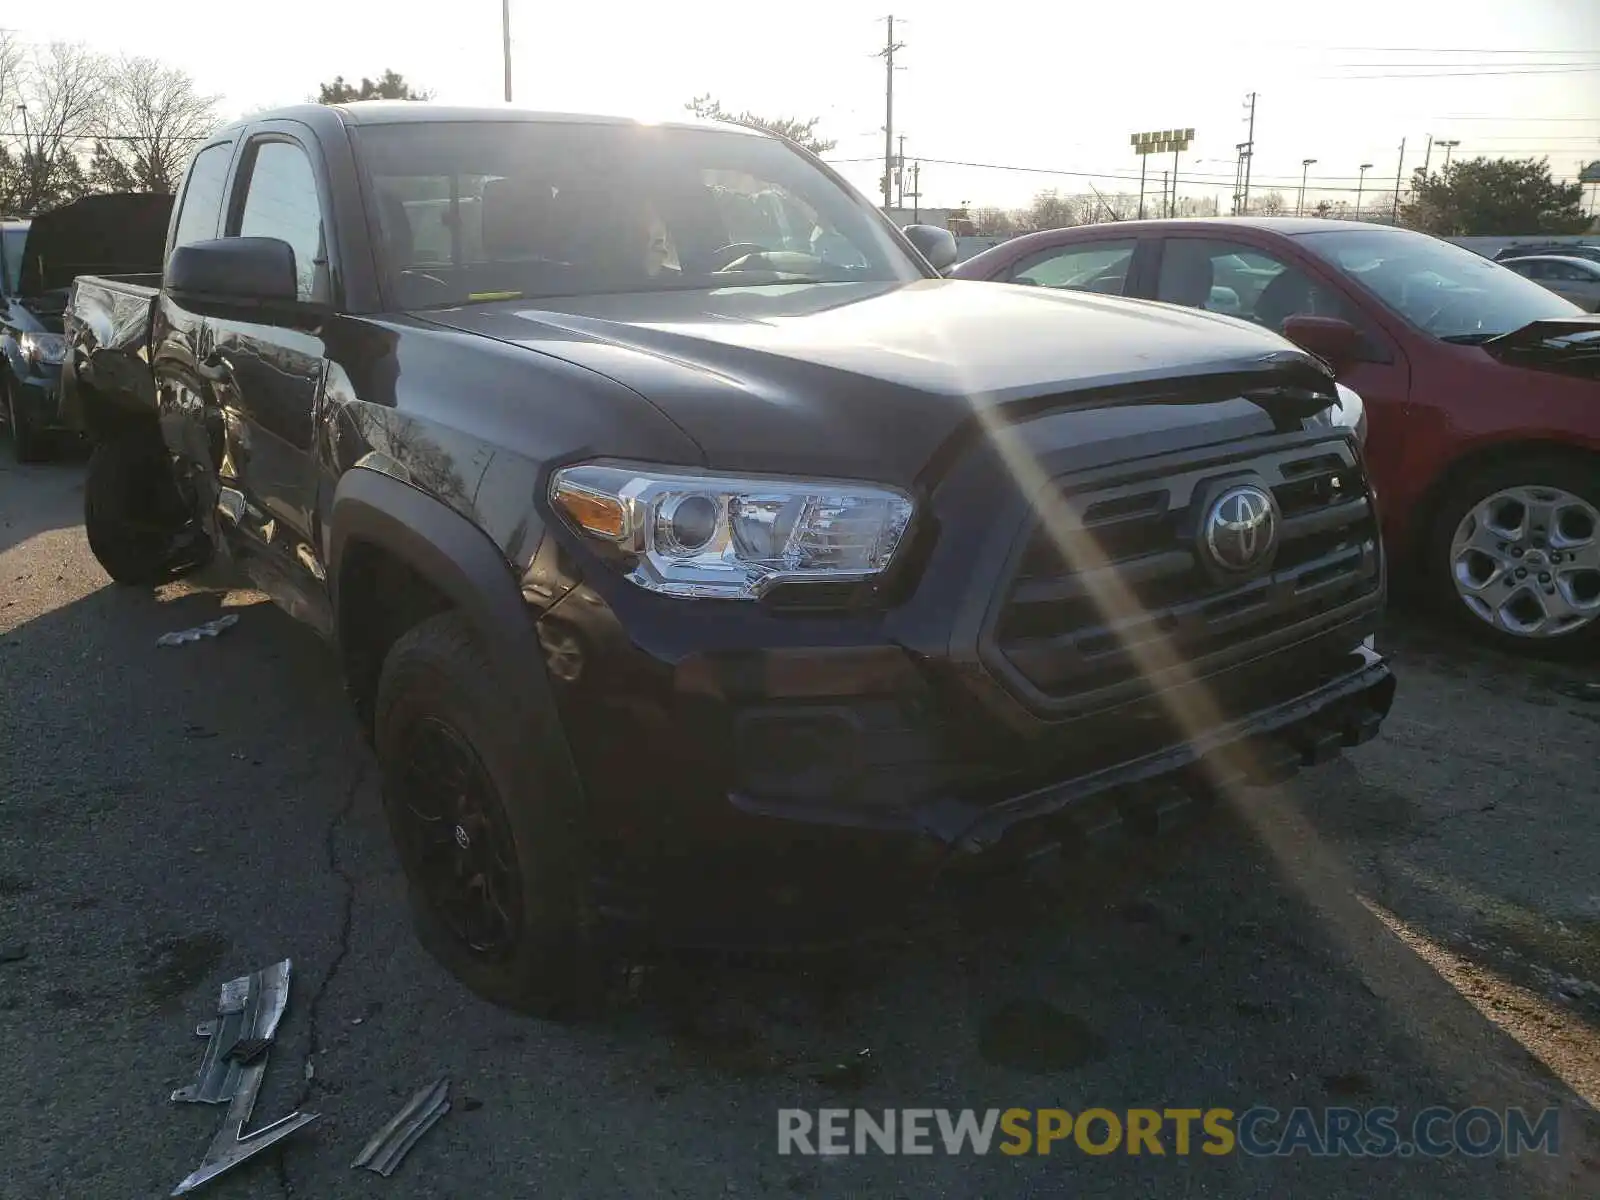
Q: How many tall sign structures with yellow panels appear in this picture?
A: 1